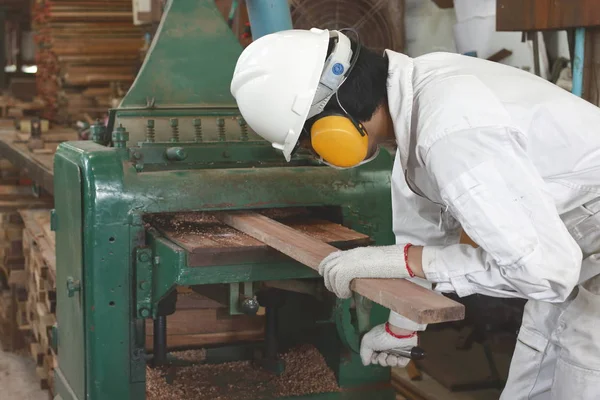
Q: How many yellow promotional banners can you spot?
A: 0